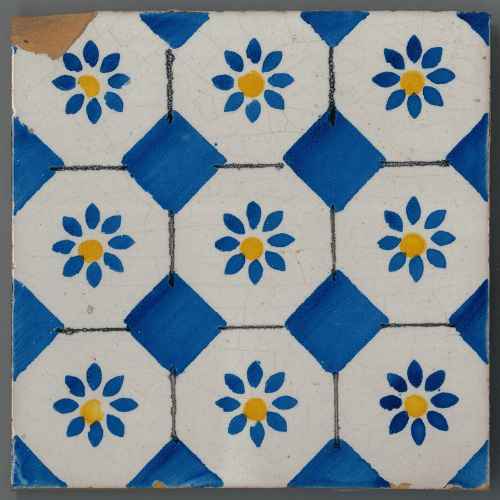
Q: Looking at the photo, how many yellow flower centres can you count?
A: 9